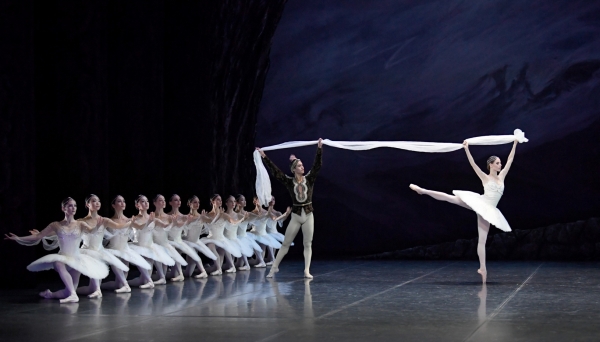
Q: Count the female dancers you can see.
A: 13